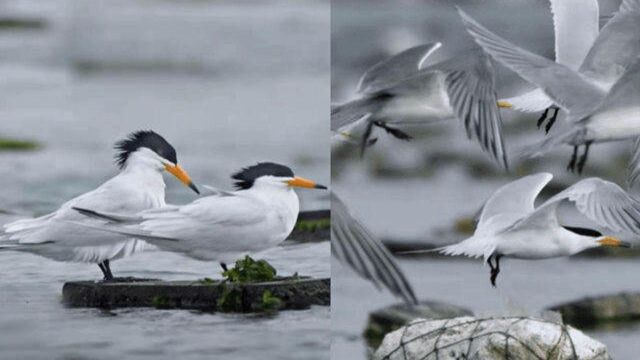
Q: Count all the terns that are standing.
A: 2